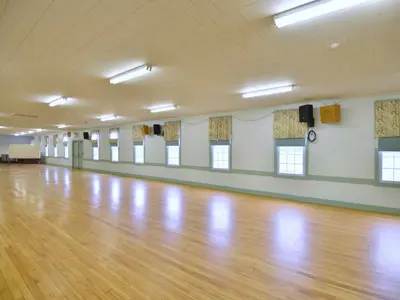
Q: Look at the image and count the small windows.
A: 10